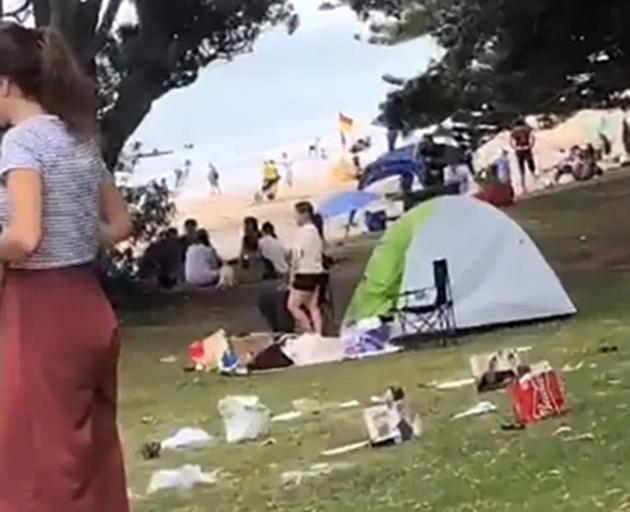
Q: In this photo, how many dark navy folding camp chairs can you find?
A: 1